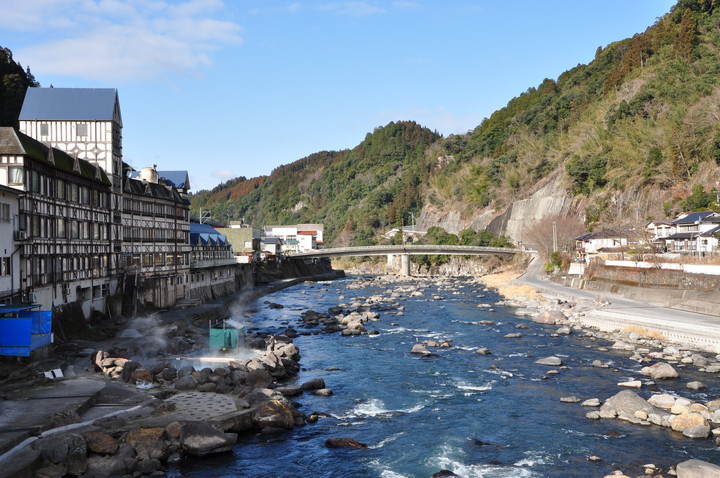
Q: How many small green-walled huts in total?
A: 1